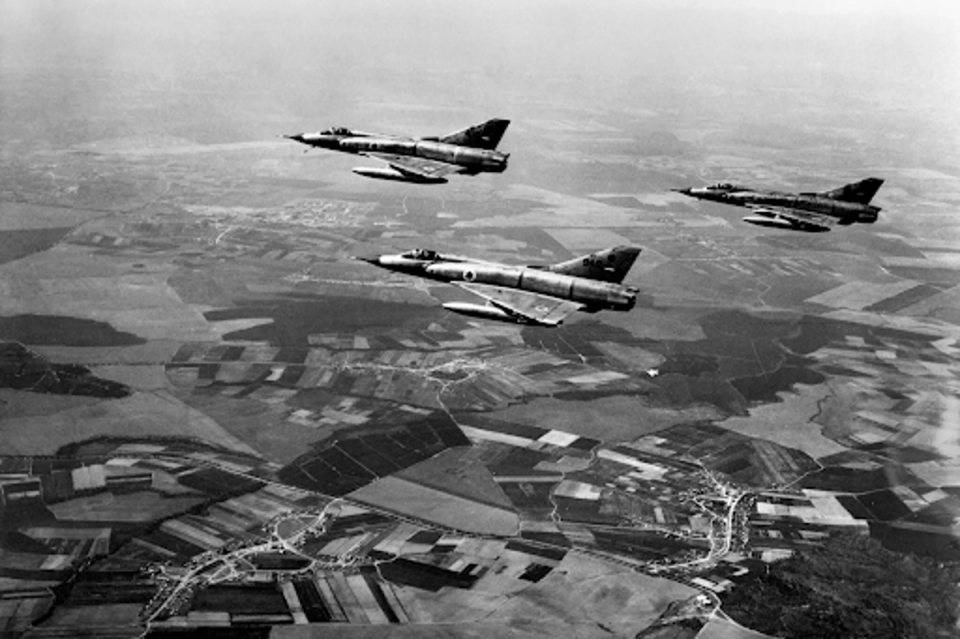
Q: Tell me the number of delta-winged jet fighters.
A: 3